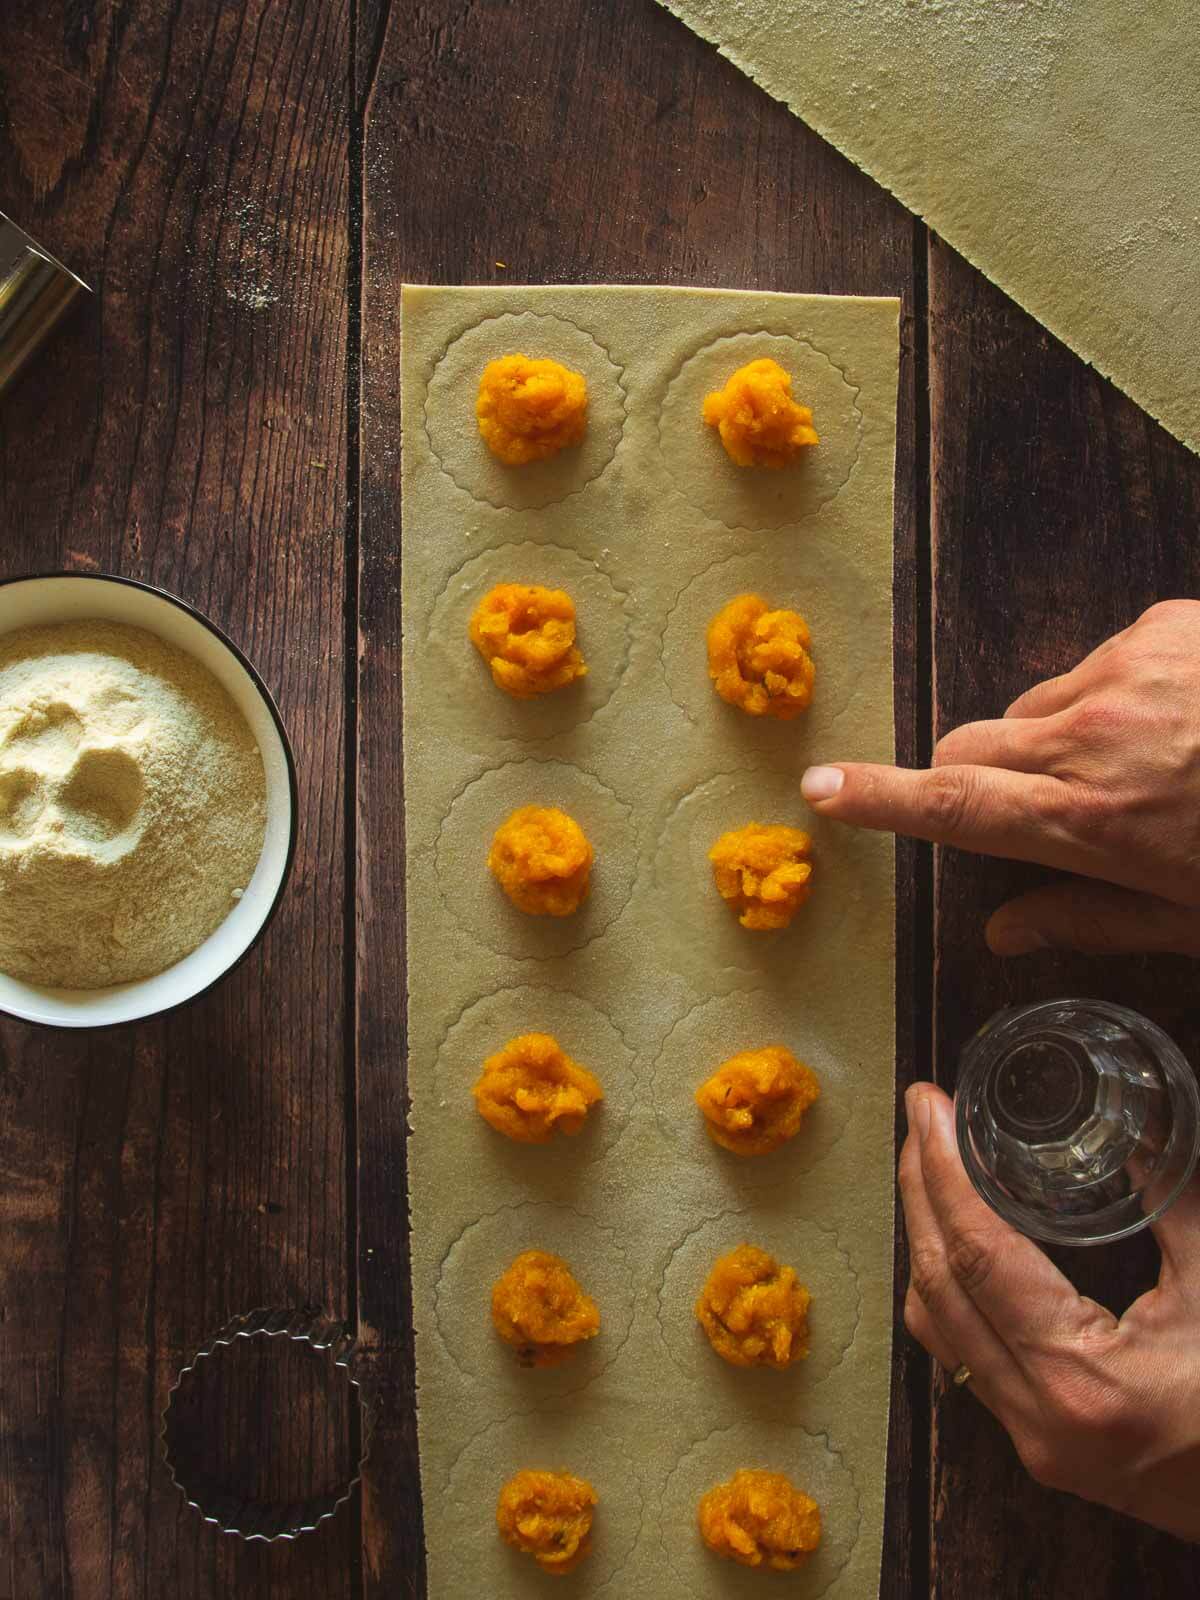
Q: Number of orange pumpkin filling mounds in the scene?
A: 12